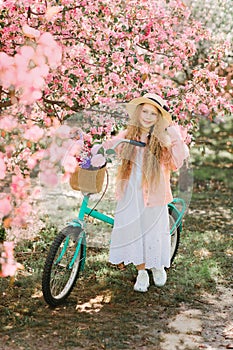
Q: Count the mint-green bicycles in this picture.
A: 1